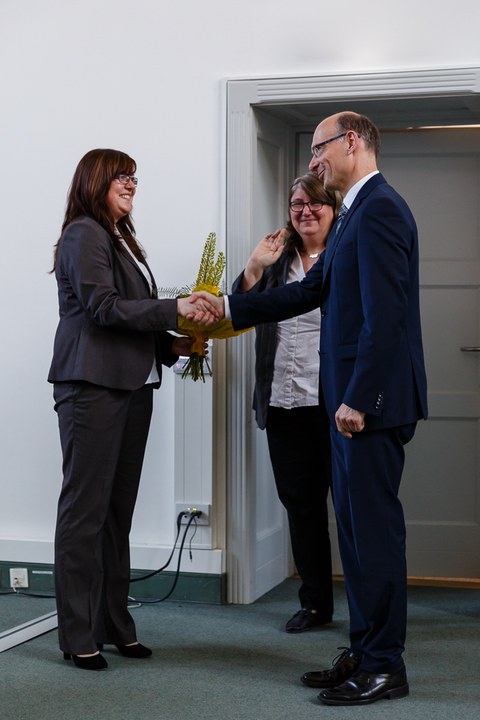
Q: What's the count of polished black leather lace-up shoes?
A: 2